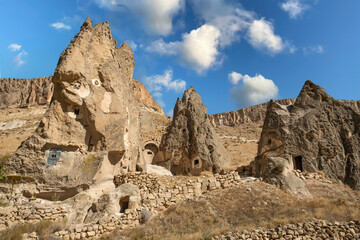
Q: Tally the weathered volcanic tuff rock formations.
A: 3